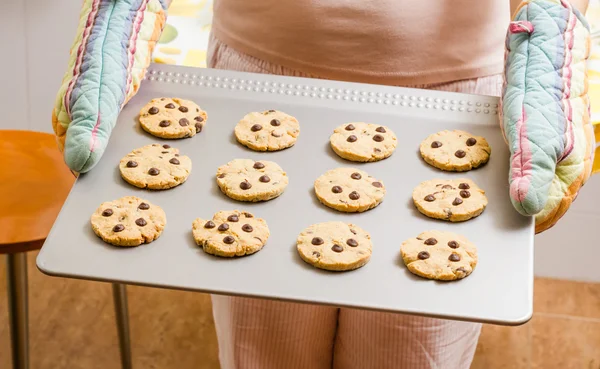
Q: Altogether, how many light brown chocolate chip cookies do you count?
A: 12